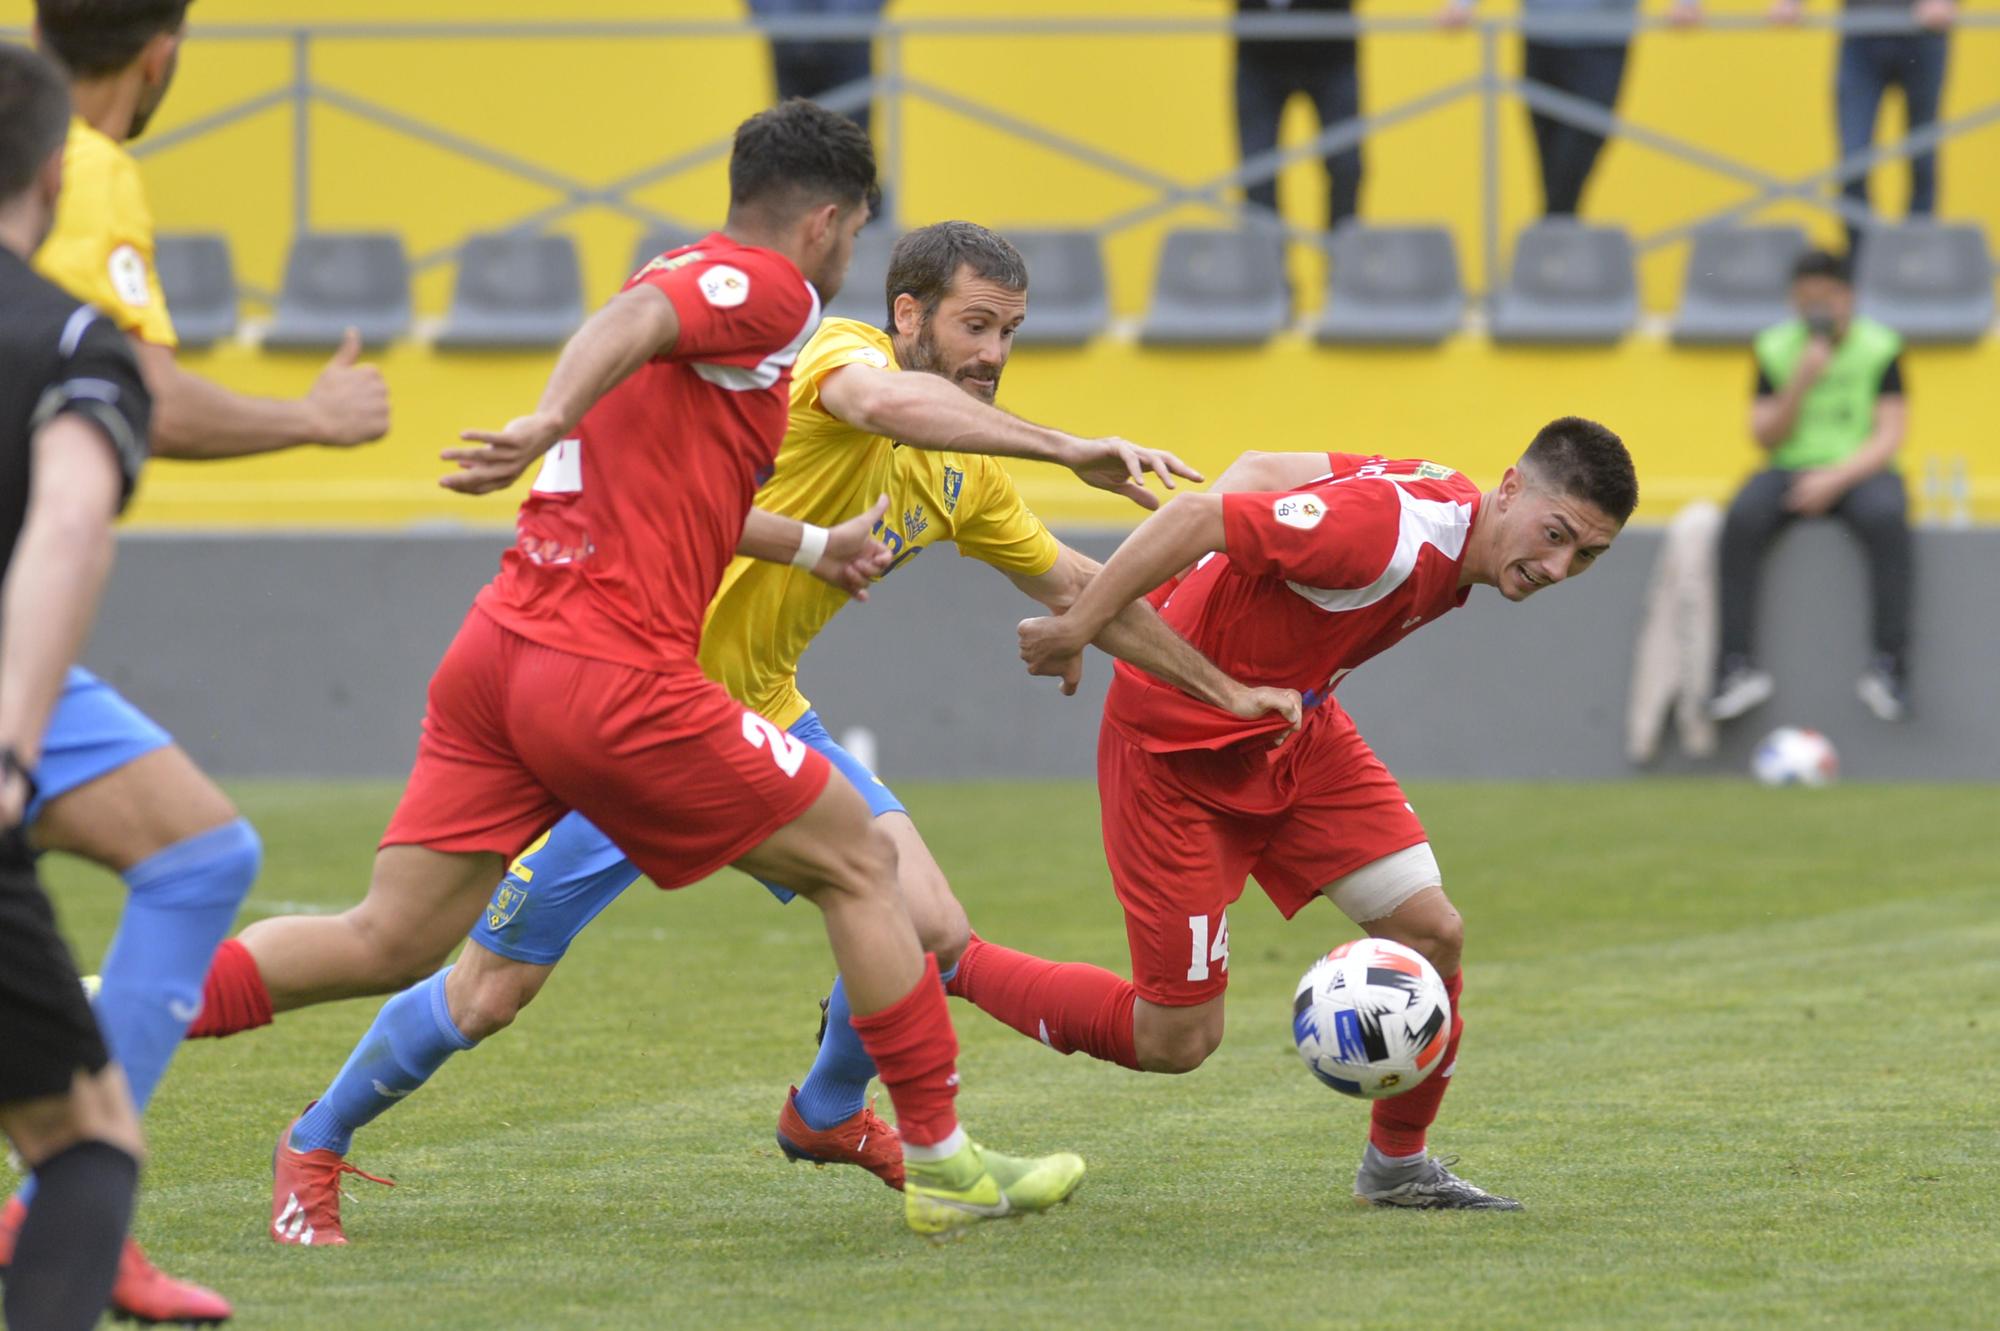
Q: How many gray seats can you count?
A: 11